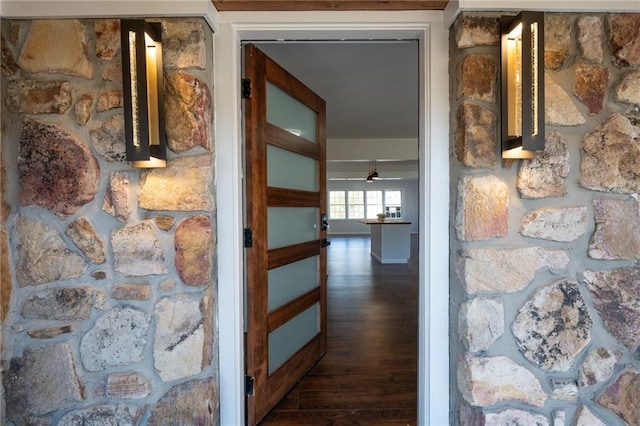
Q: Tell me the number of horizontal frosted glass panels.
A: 5